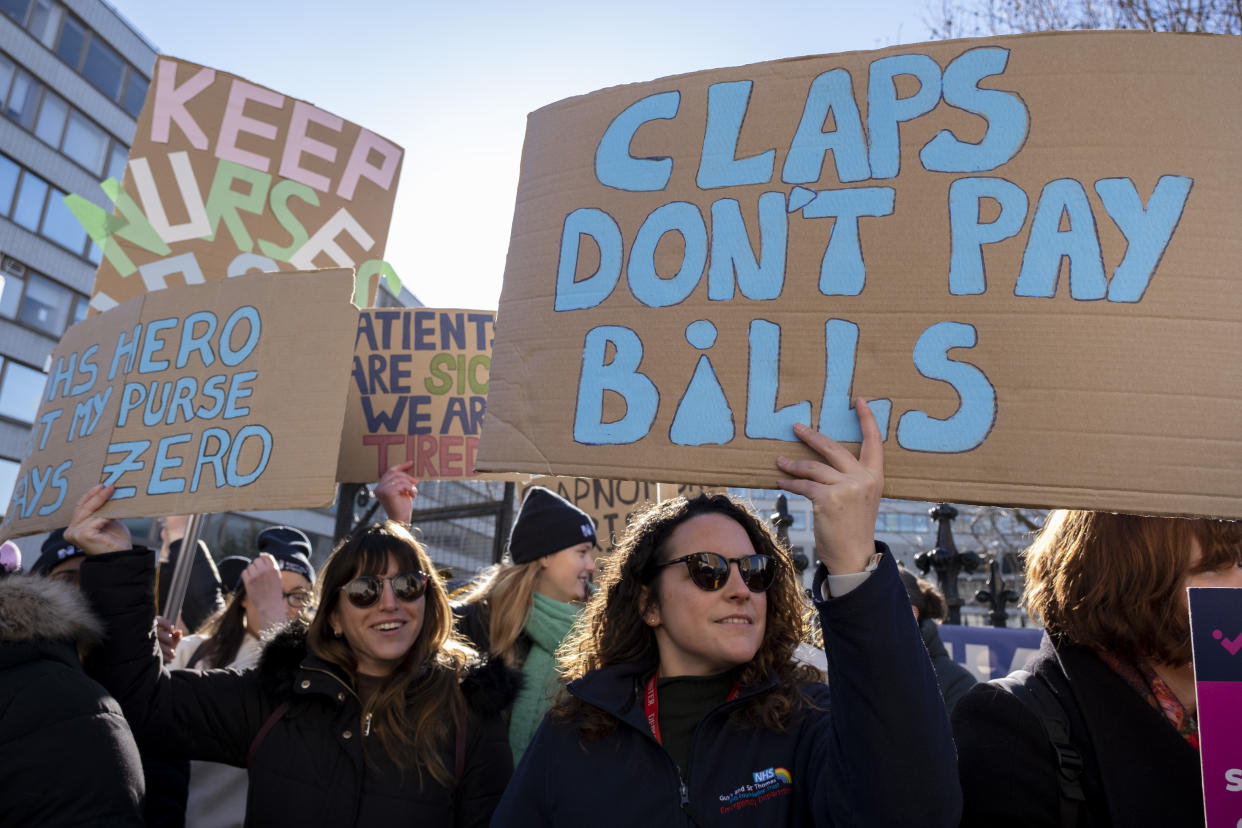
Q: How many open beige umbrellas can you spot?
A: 0